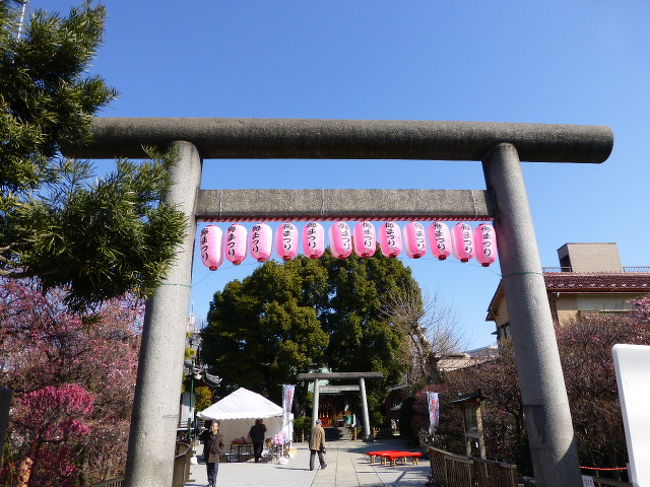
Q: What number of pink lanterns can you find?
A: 12